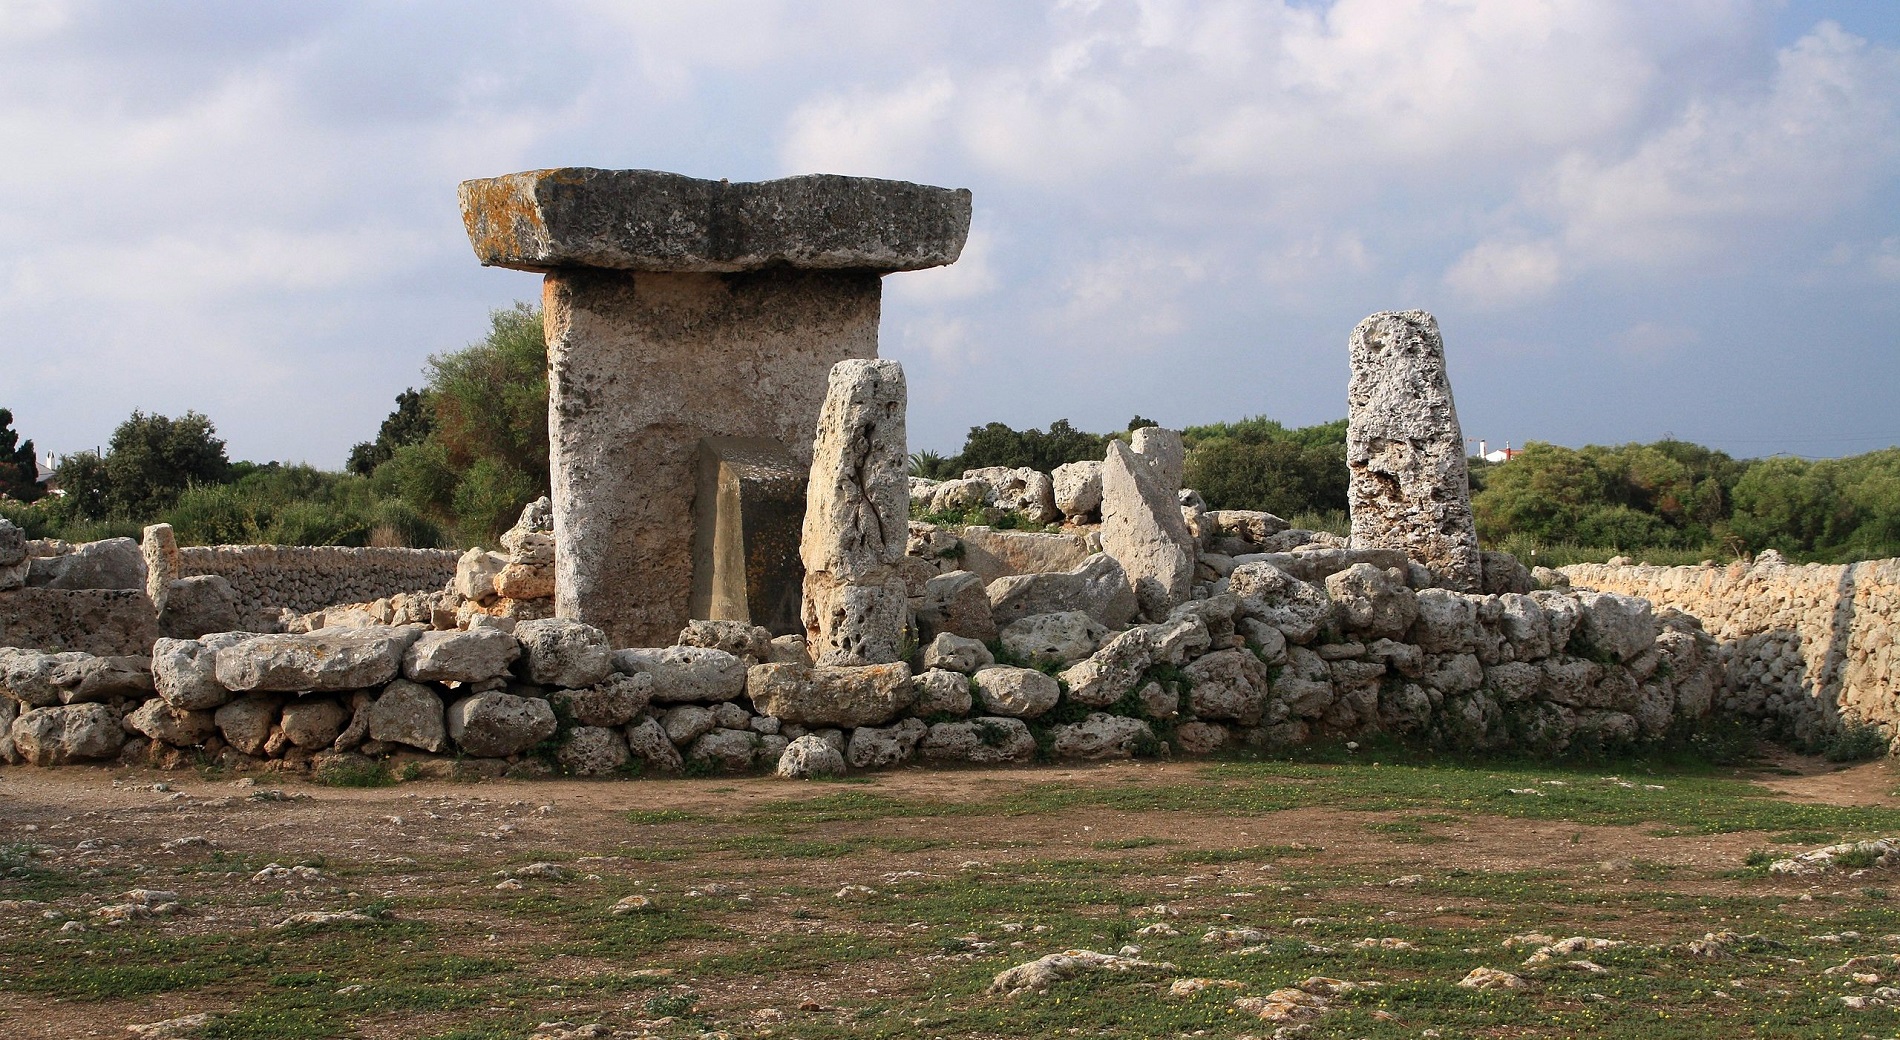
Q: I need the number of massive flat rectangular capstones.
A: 1